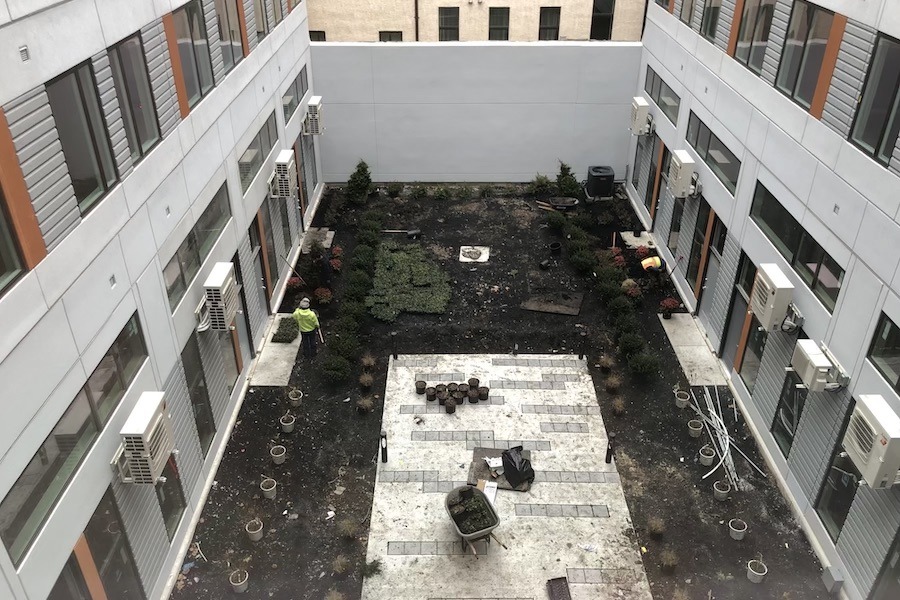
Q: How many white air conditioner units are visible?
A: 9